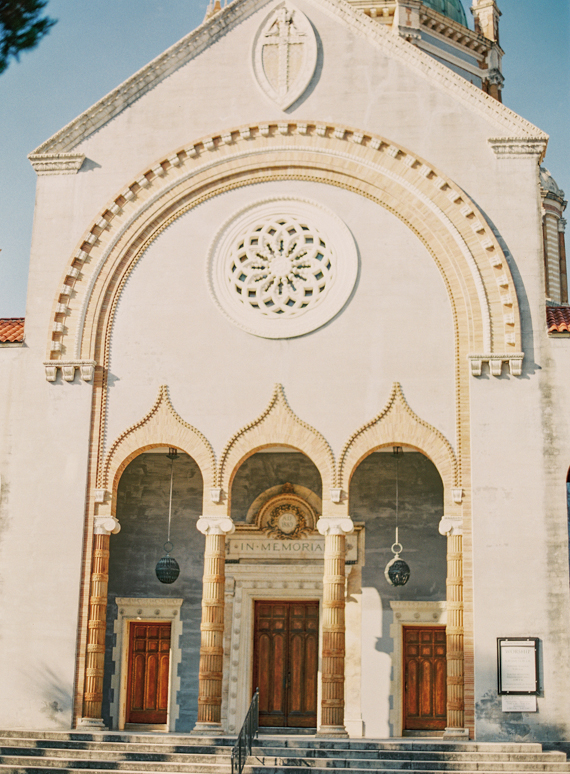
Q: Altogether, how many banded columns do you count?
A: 4